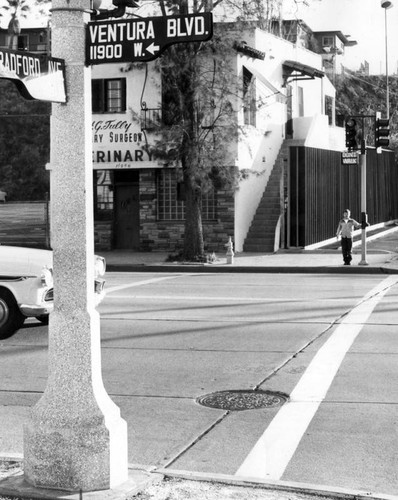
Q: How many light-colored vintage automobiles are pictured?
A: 1